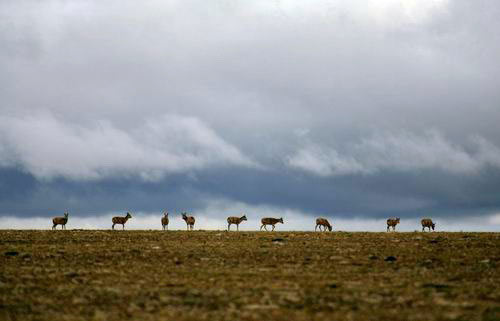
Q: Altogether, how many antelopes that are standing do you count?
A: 9